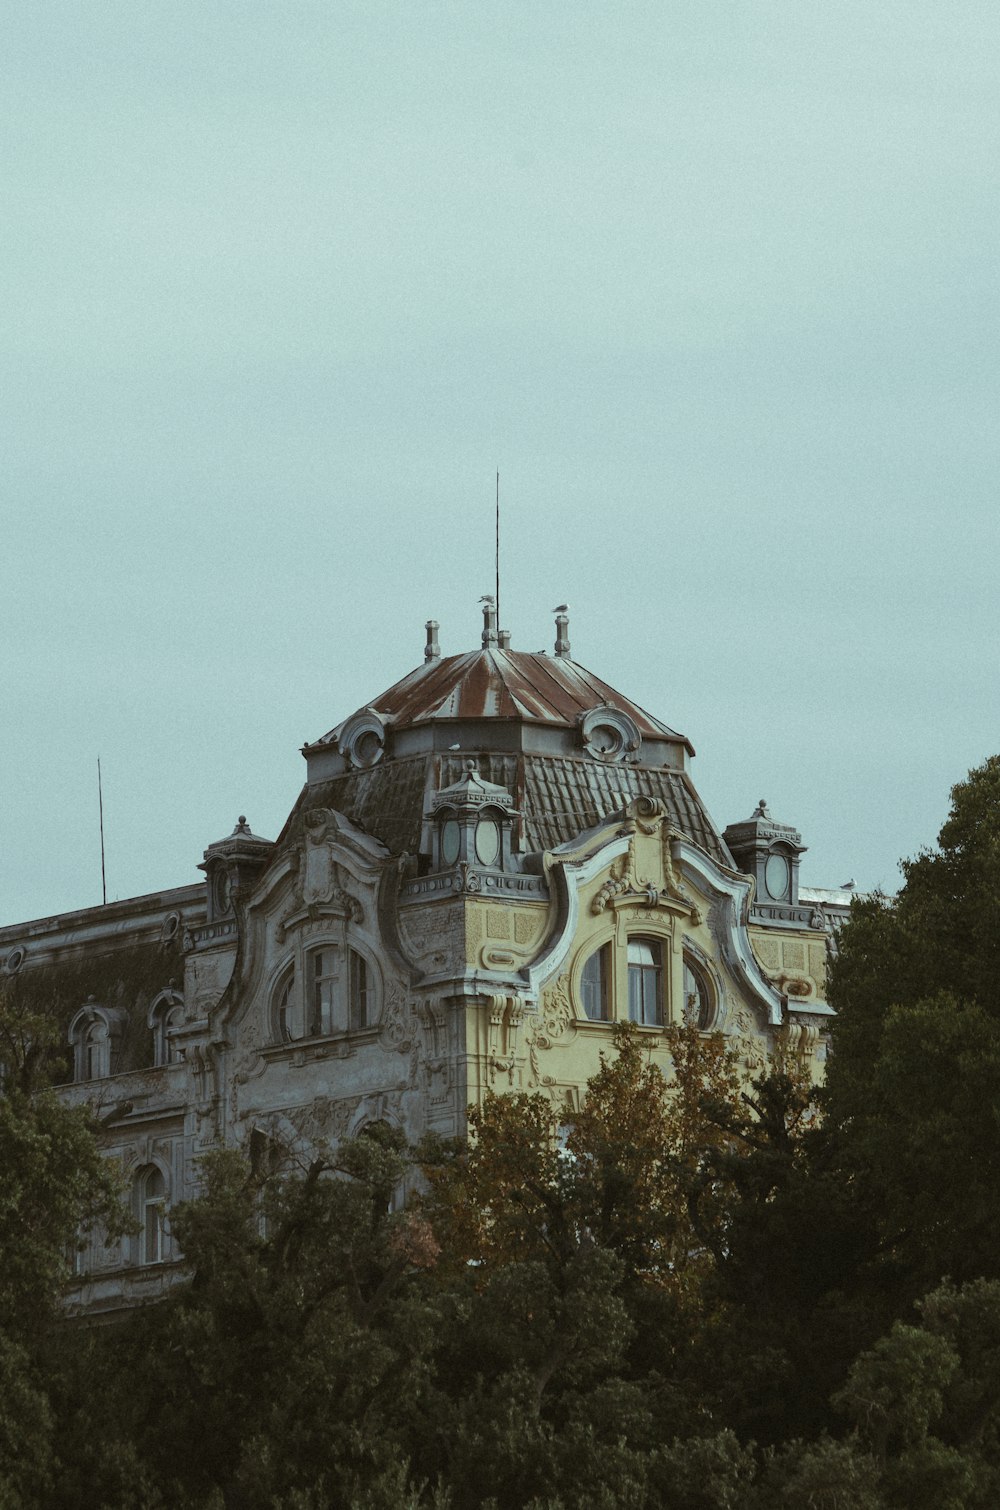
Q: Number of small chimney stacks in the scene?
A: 4